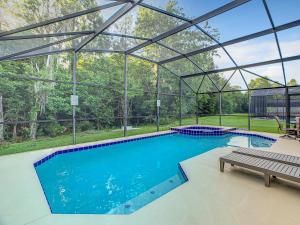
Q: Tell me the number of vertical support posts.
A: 8